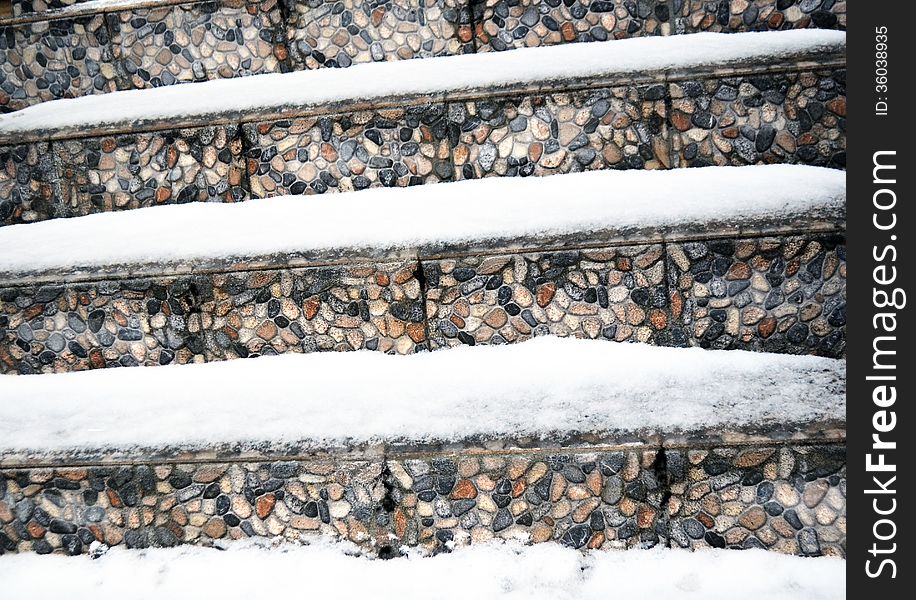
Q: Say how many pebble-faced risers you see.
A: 4